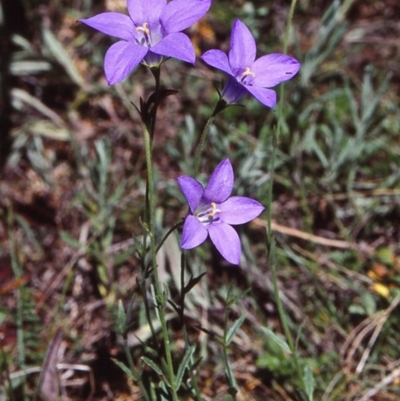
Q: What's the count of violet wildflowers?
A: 3